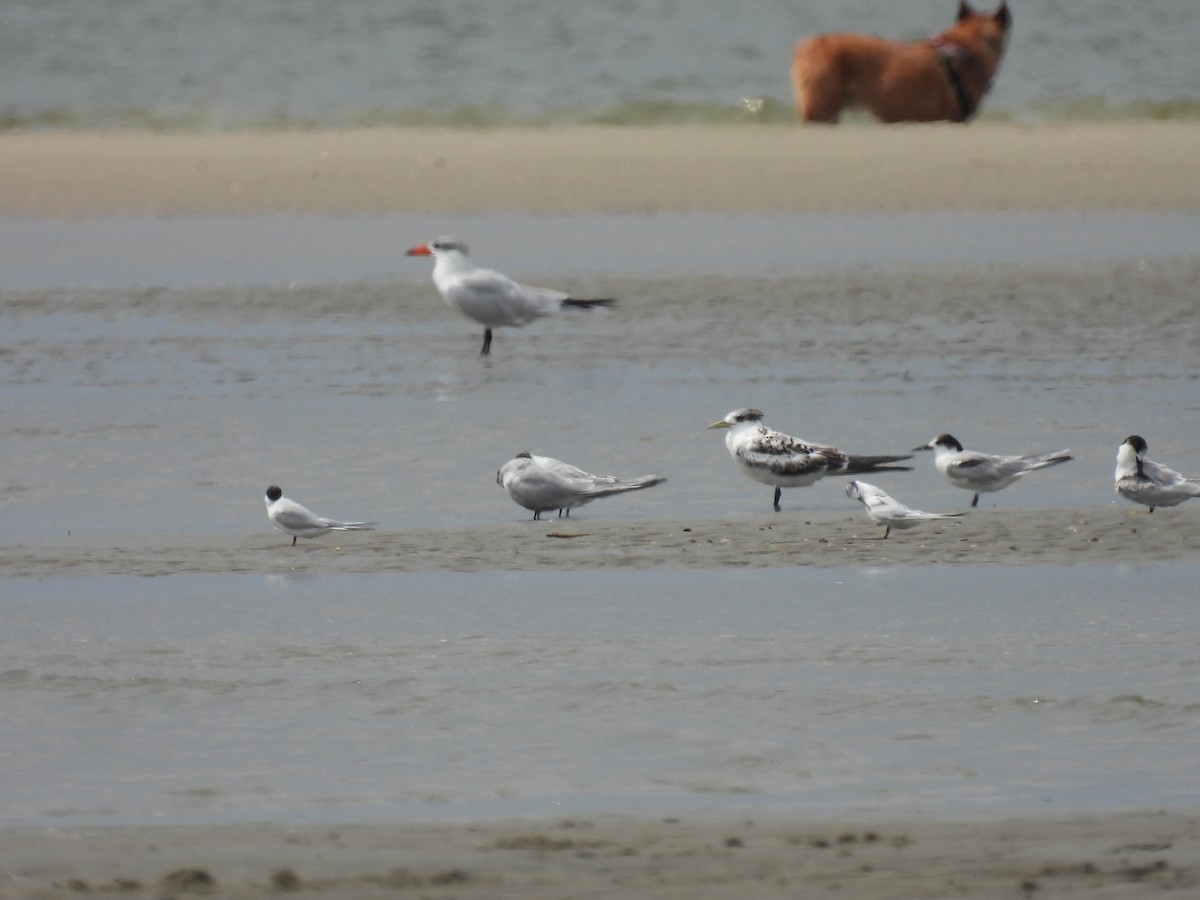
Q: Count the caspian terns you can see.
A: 1